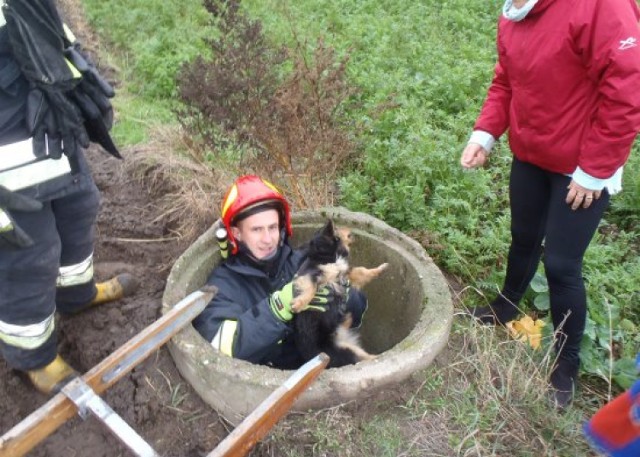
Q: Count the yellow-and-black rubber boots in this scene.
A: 2